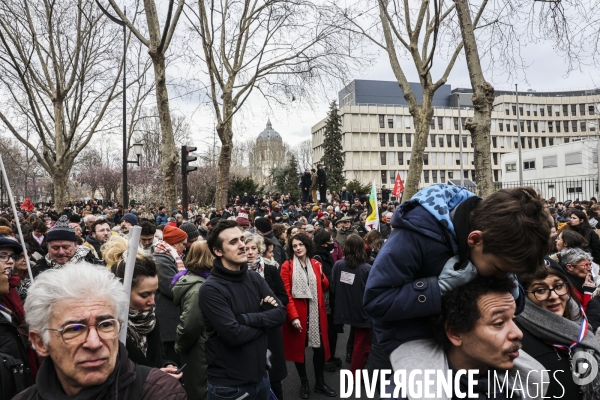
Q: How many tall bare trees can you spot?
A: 5